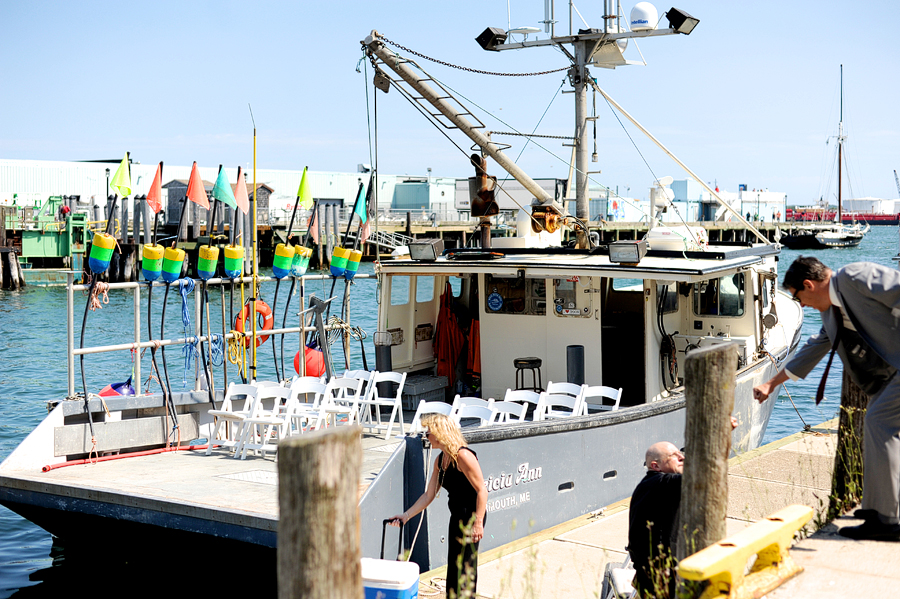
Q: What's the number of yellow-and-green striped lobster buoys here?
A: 9